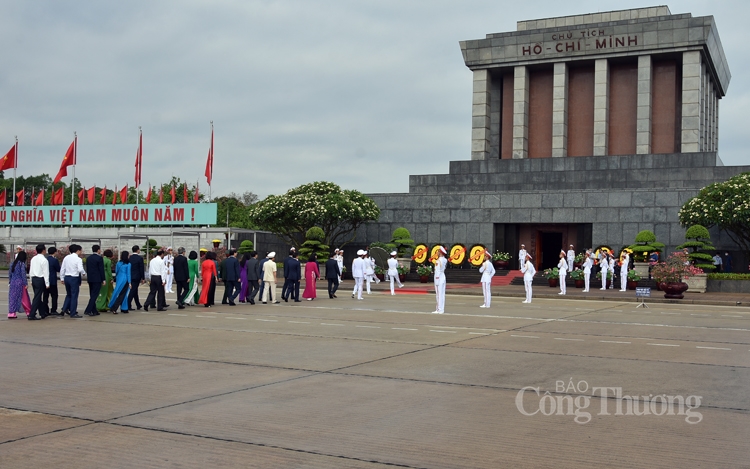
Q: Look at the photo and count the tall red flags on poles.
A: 4